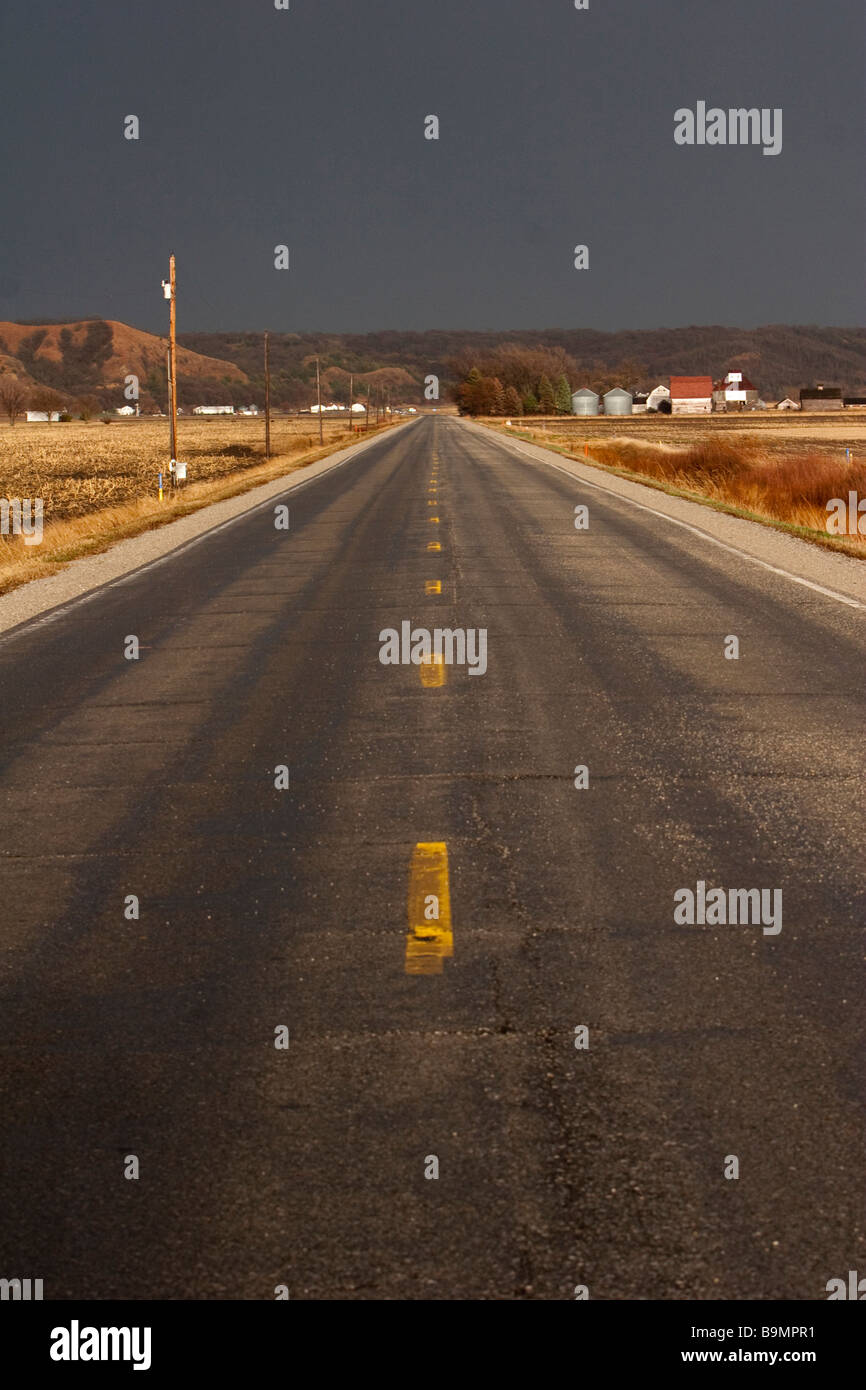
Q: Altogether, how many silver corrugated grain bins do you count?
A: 2